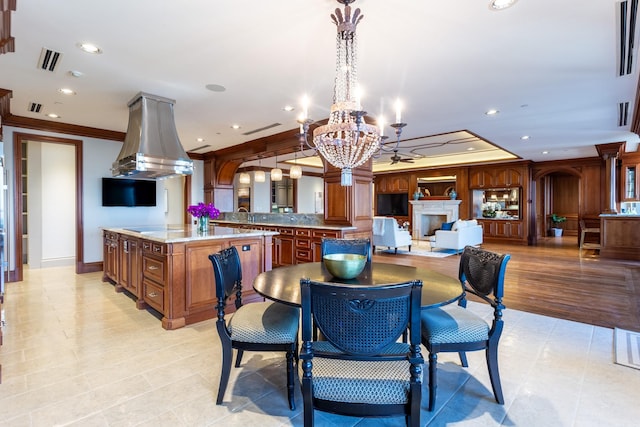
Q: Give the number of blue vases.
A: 2